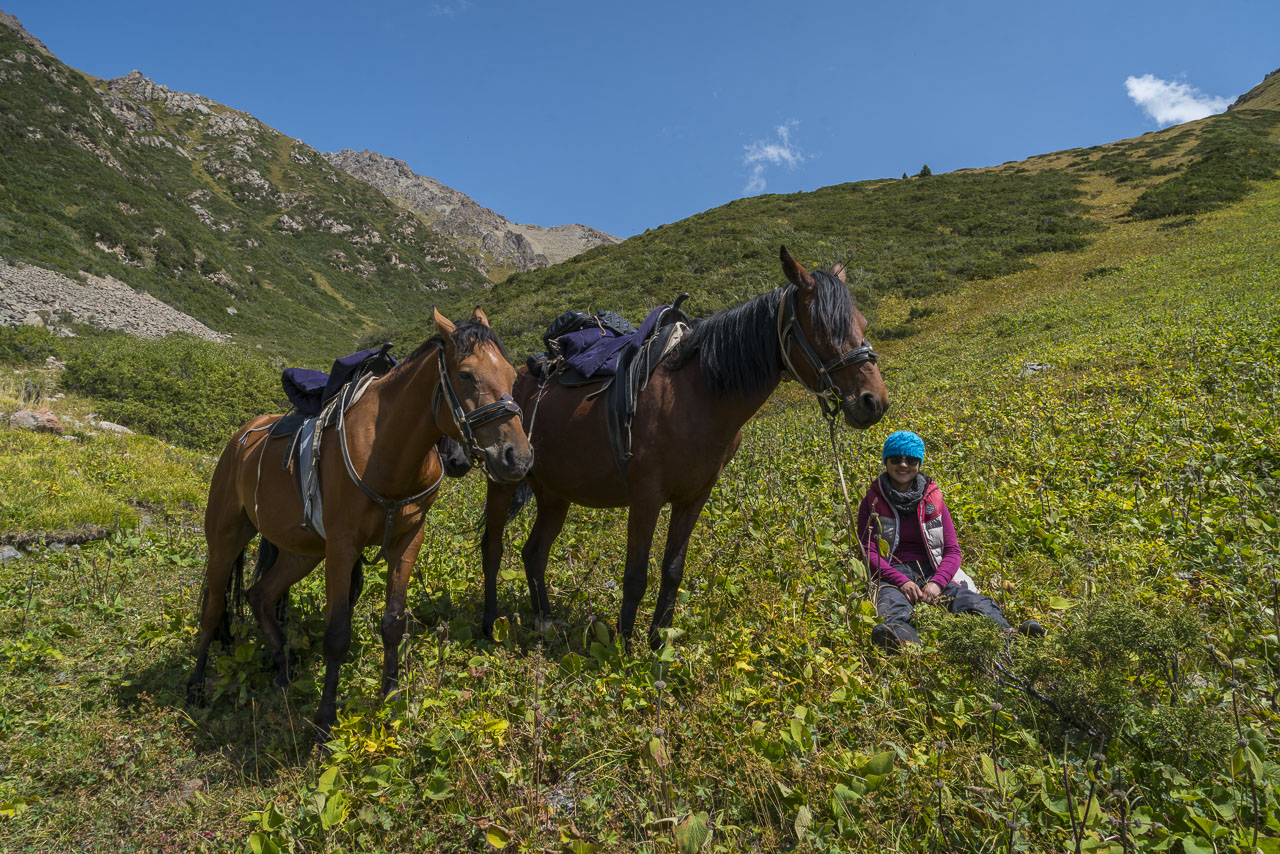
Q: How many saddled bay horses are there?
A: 2